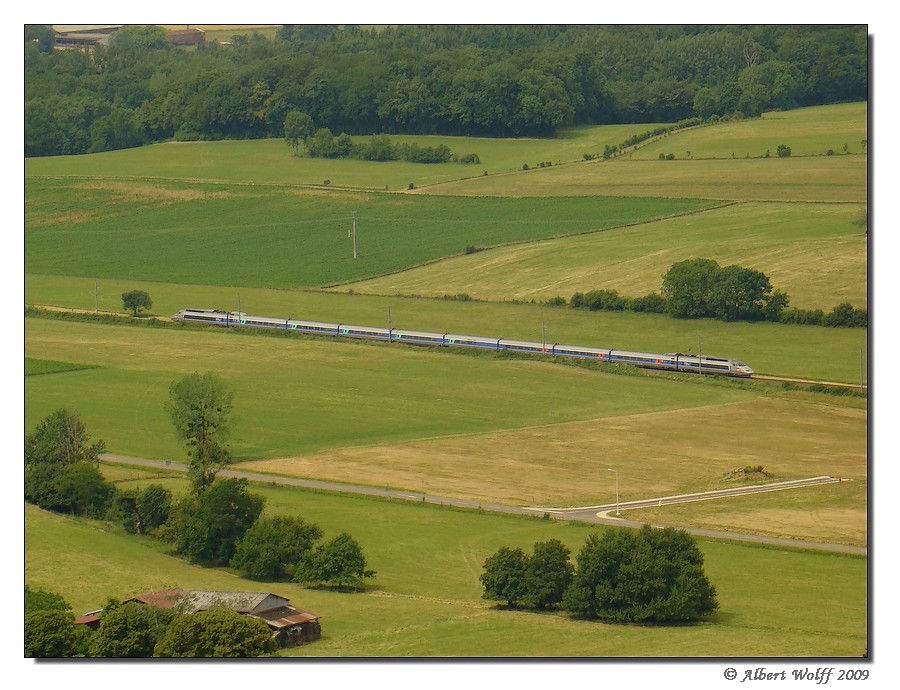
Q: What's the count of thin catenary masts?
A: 6